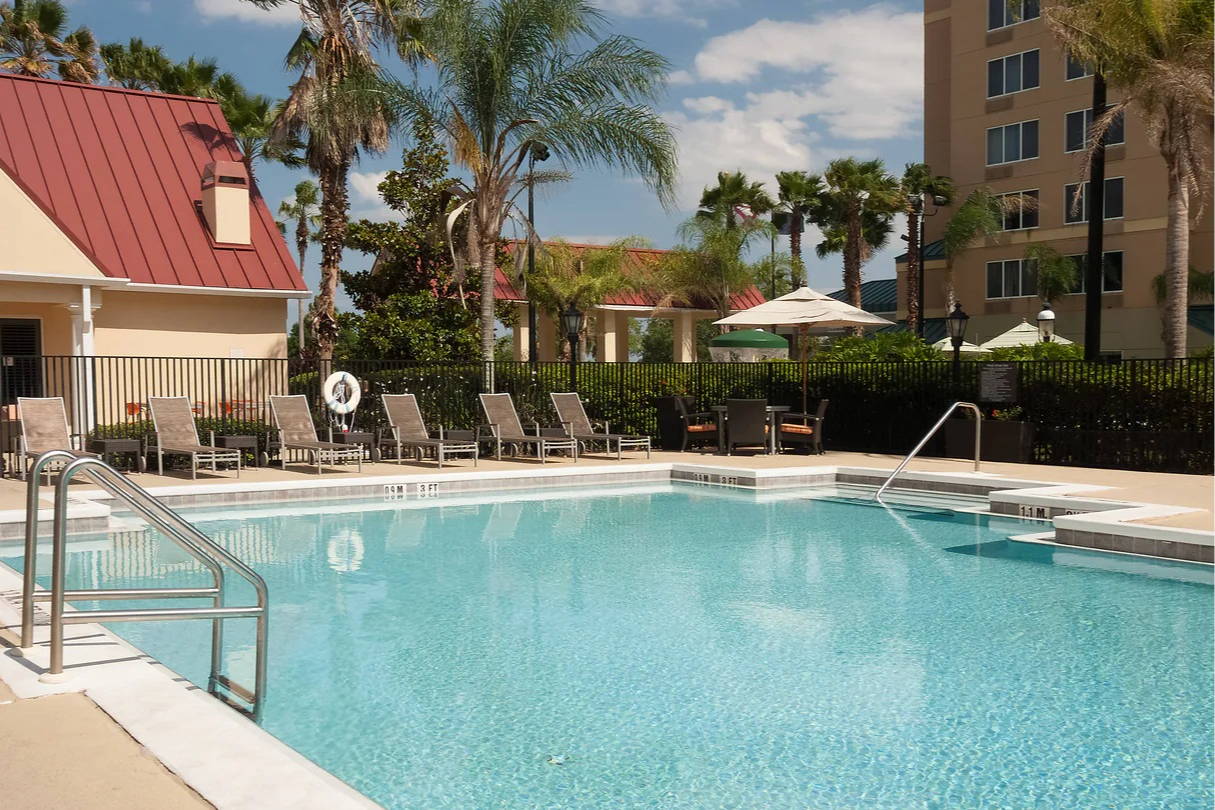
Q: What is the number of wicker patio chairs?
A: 3